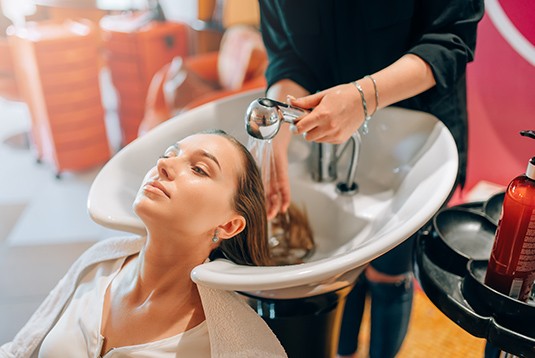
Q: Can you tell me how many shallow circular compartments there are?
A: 3